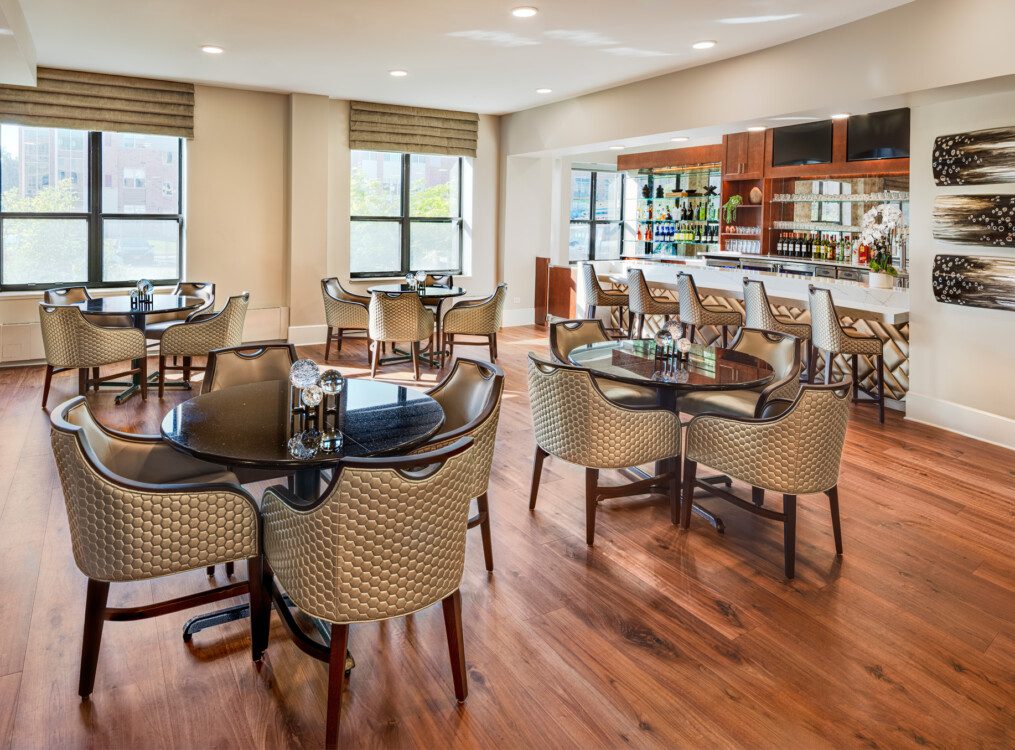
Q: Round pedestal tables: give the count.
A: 4